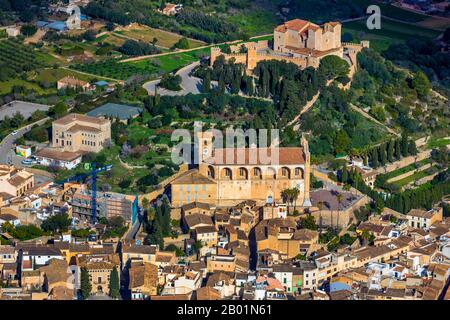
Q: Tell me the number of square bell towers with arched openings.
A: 1